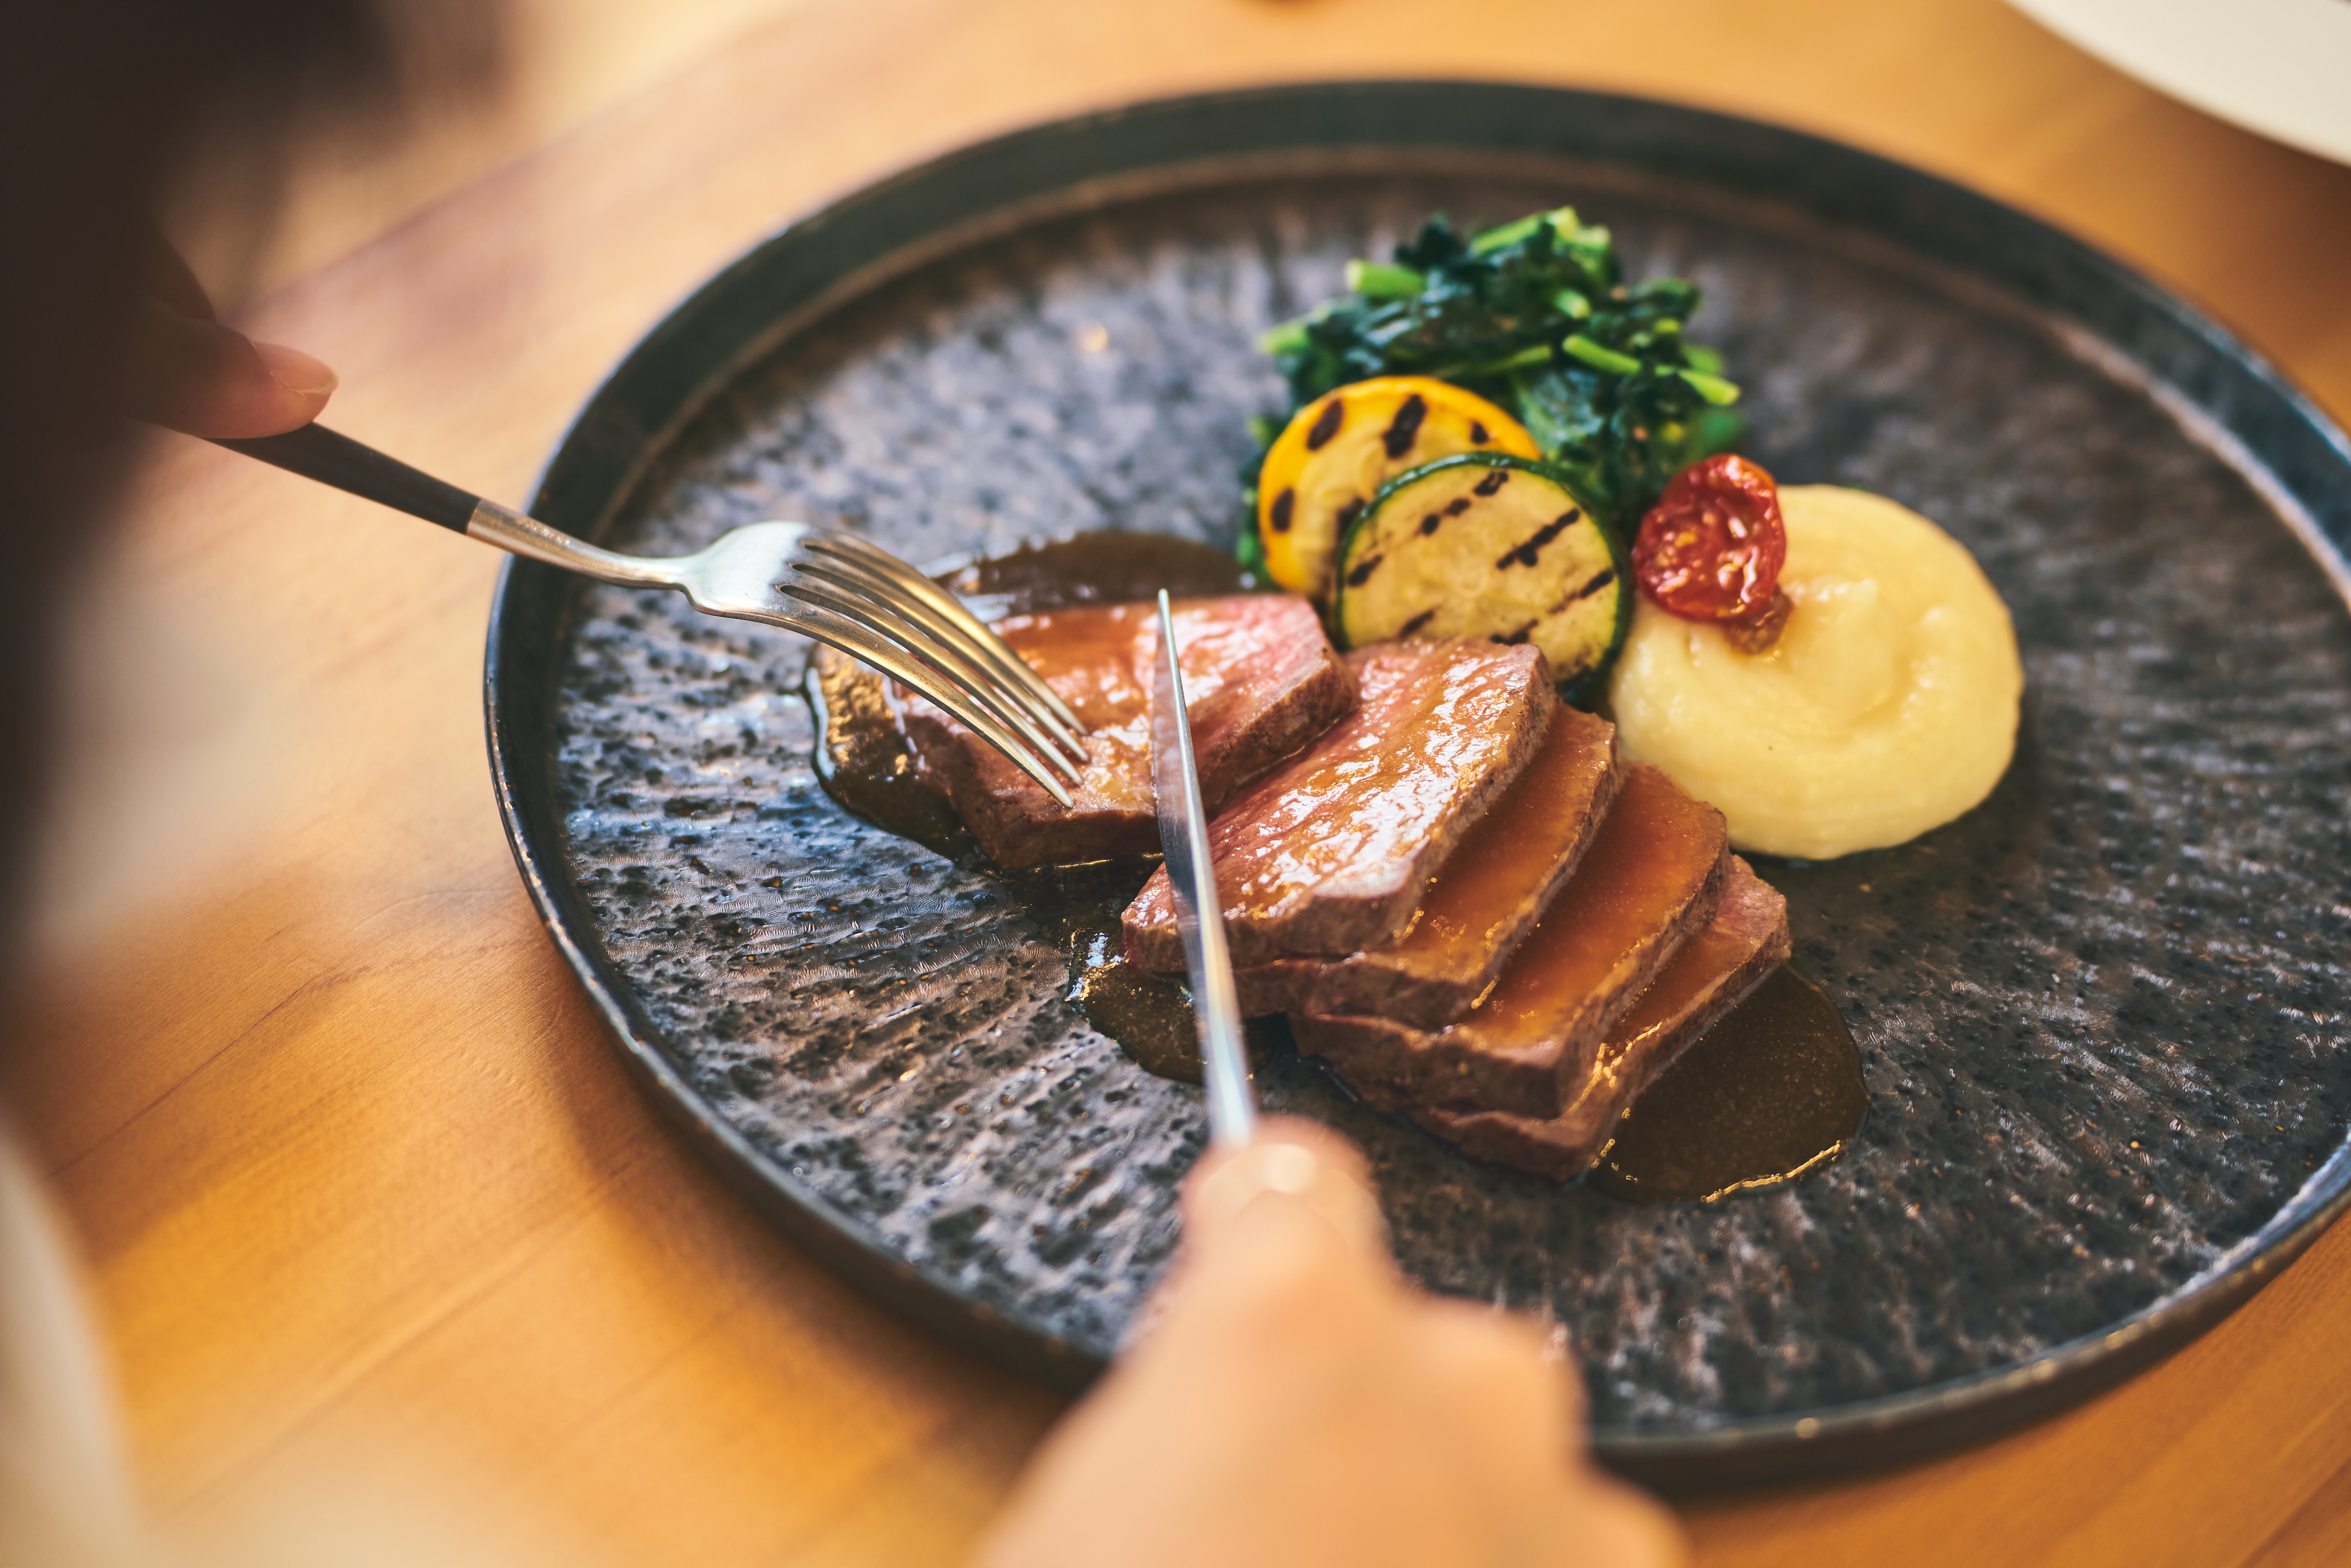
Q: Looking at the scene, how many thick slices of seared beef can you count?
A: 5